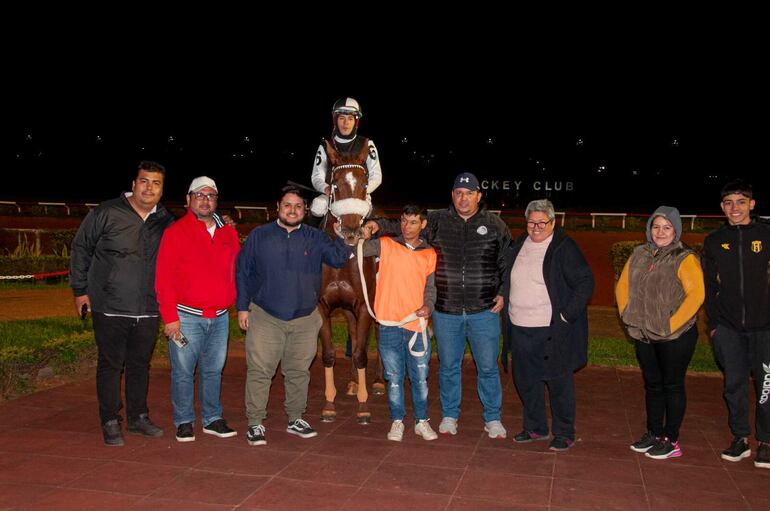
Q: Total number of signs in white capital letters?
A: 1